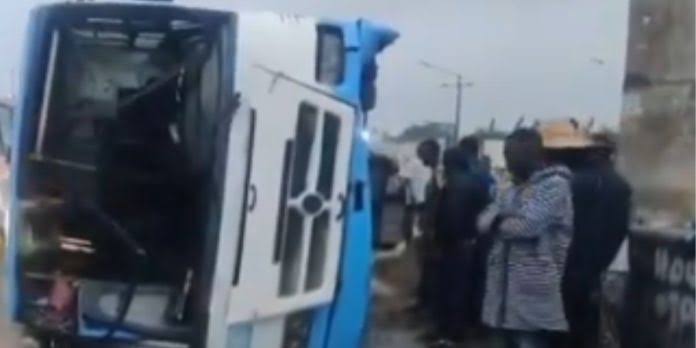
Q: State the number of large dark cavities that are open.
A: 1